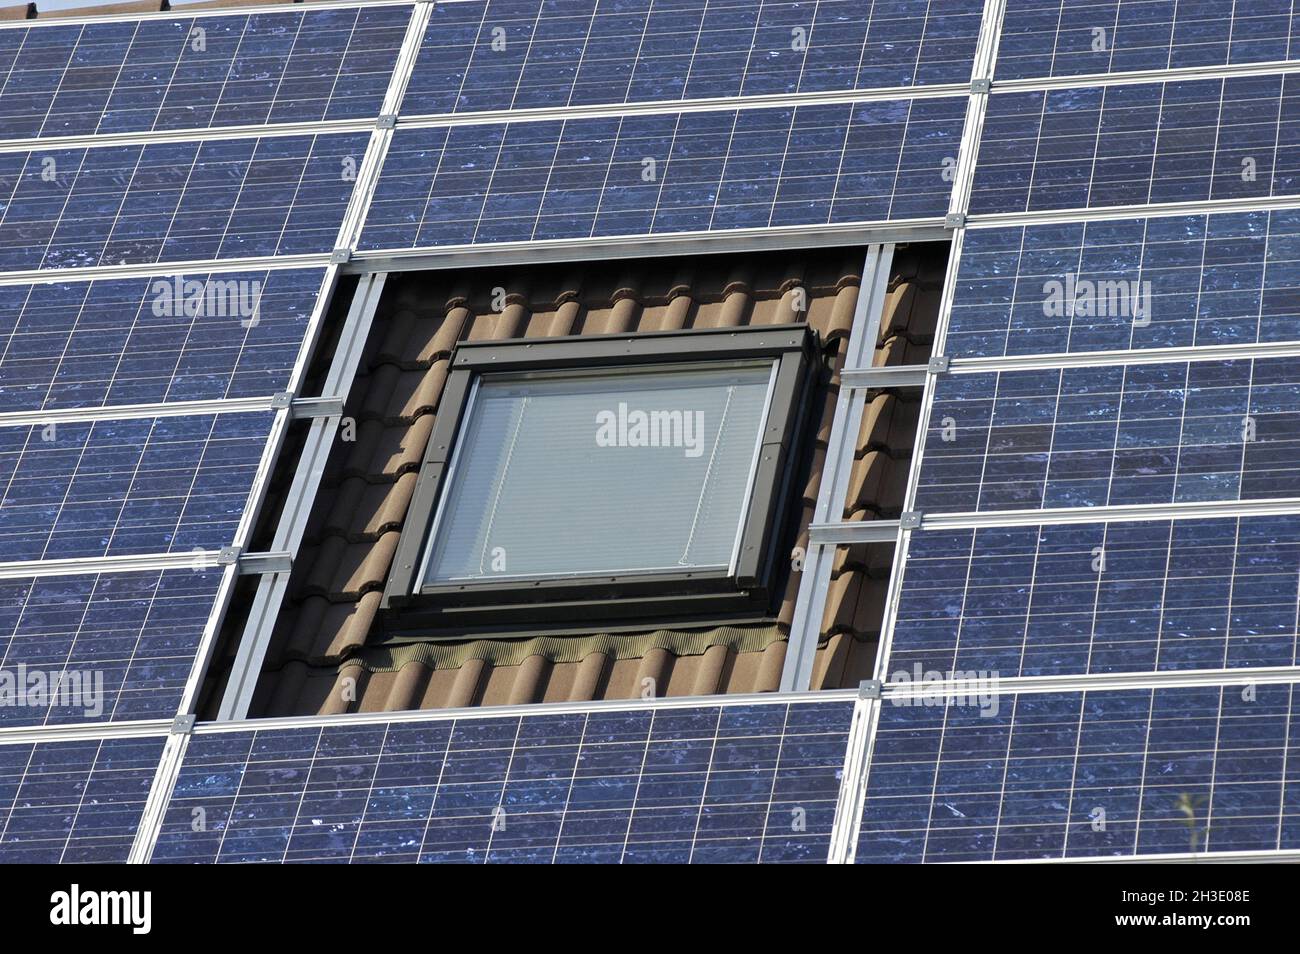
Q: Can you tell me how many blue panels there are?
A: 15